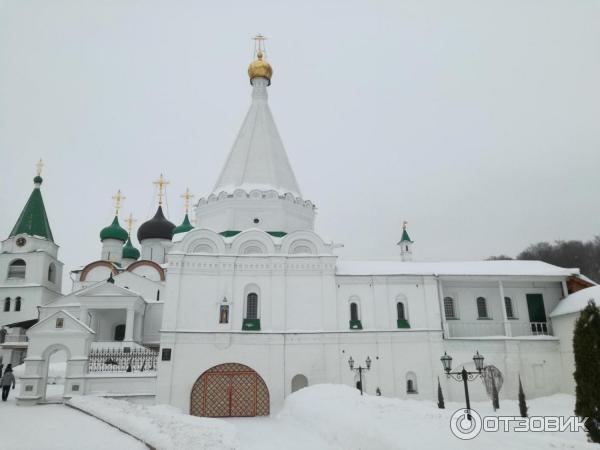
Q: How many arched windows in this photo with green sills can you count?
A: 3